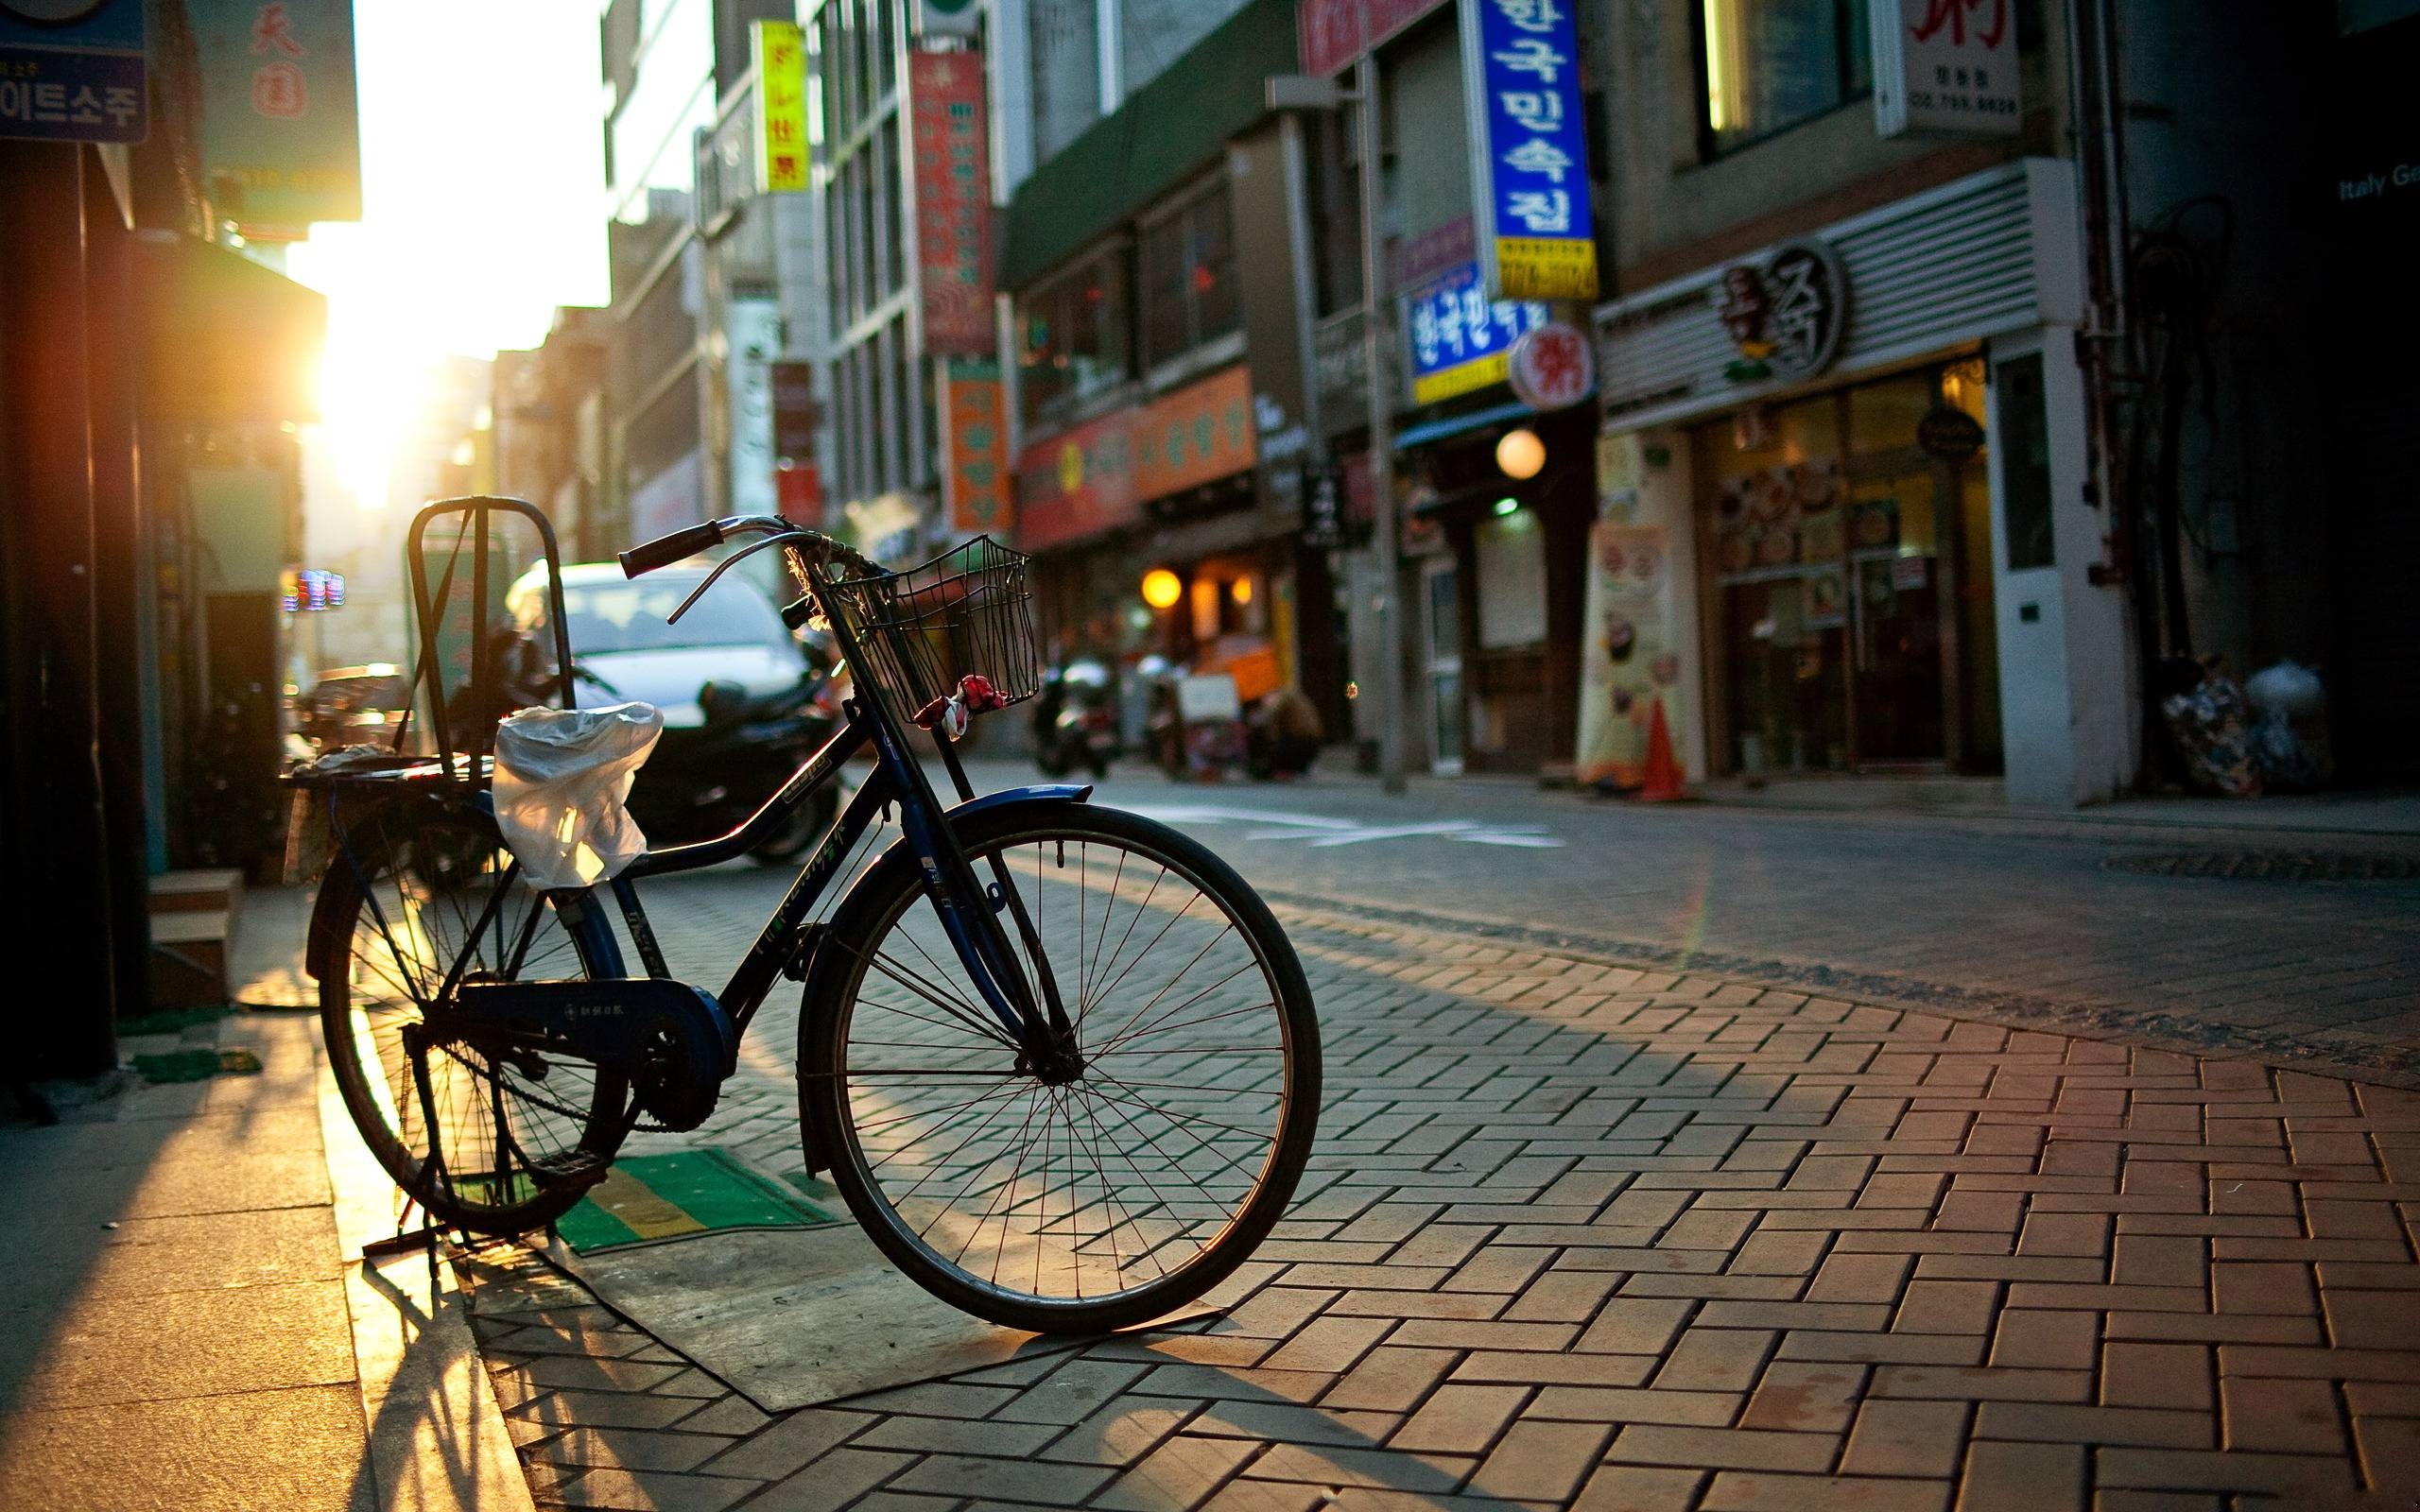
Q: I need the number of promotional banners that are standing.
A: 1